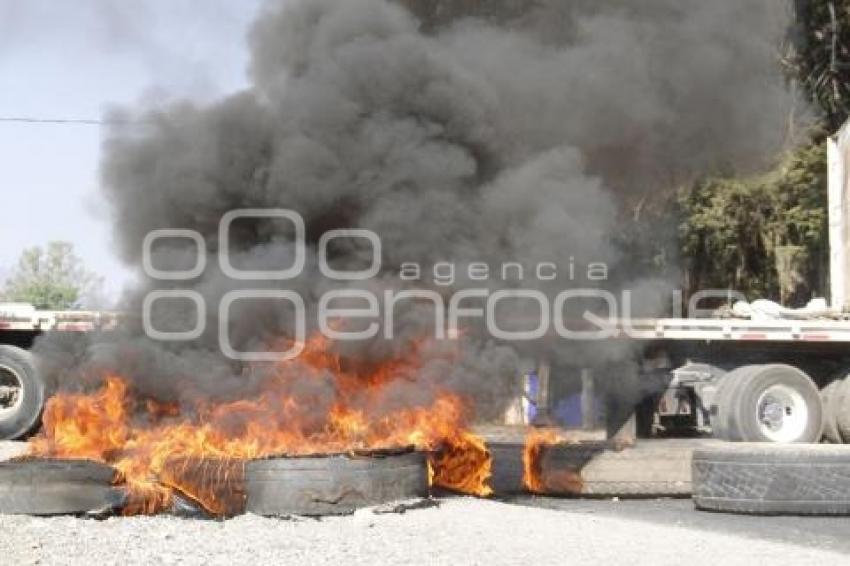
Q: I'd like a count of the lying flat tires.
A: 4